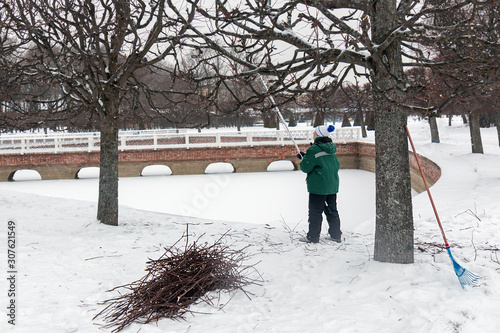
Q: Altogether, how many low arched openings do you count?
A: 5